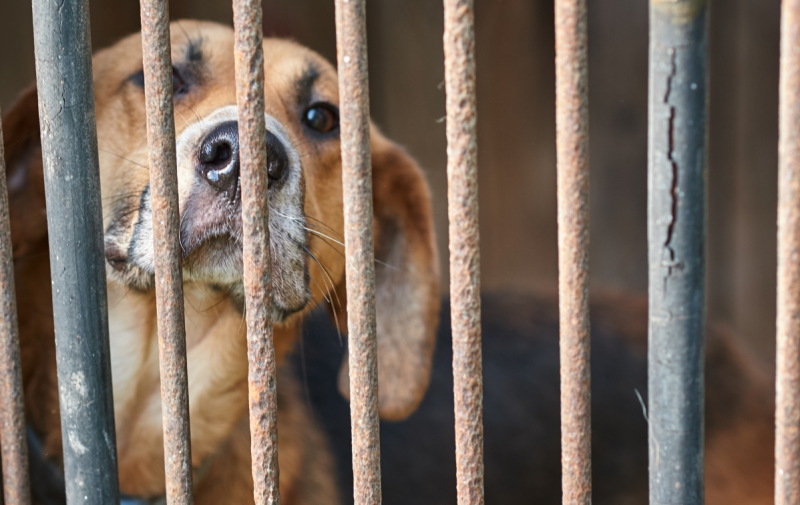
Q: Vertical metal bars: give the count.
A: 9